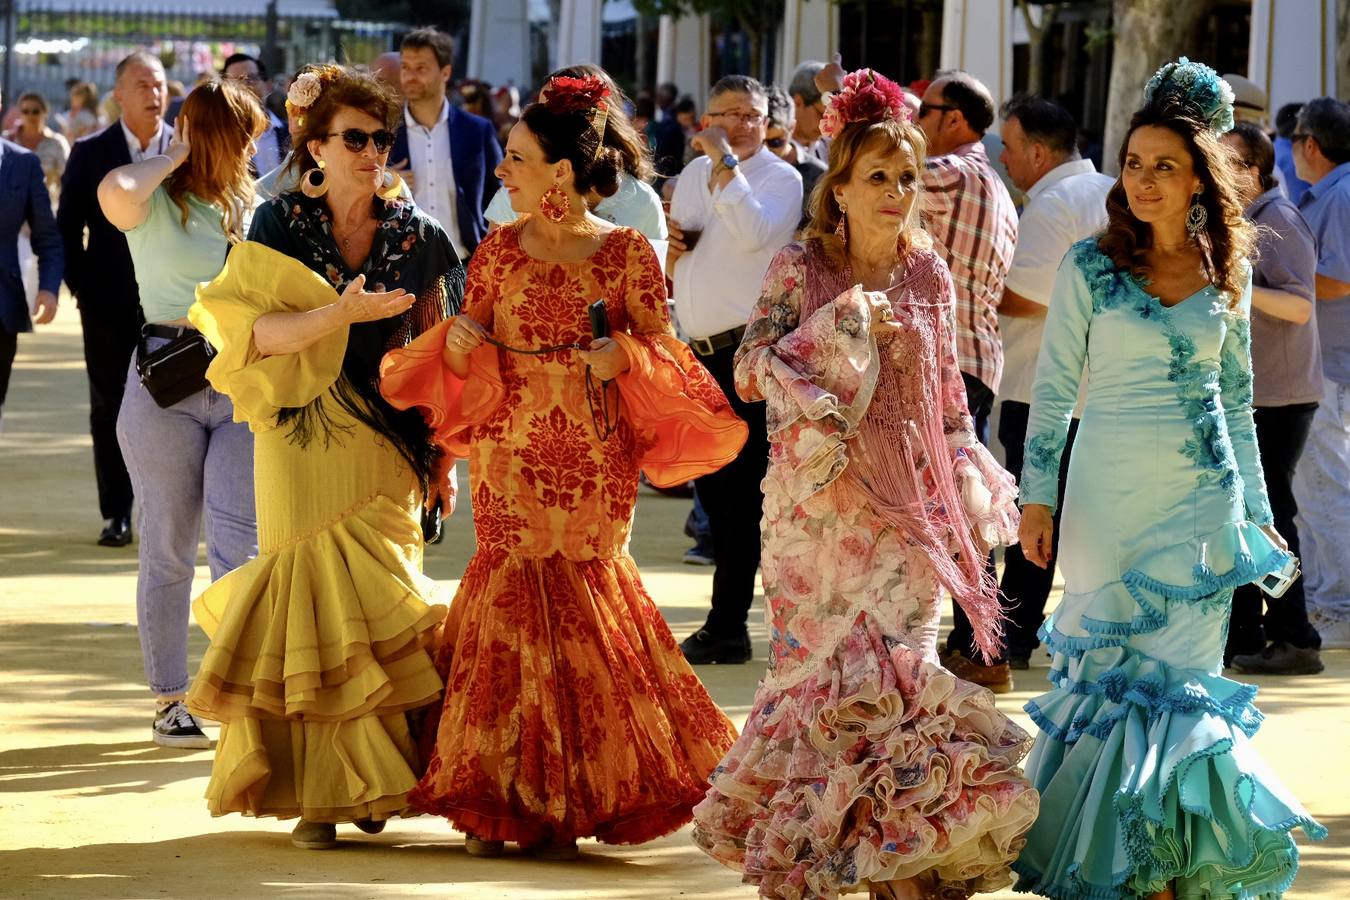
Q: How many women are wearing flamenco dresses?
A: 4